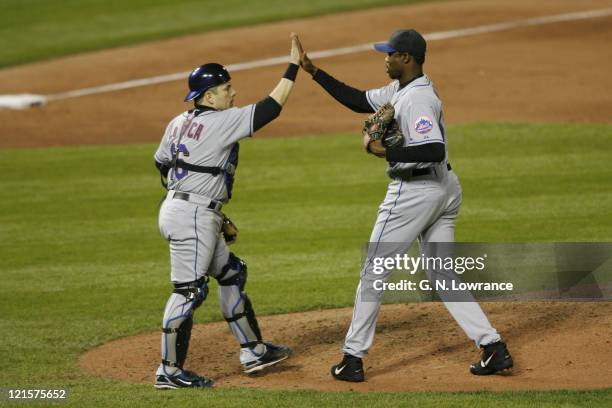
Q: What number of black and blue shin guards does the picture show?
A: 2